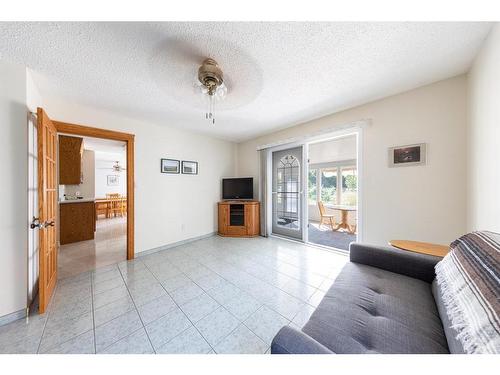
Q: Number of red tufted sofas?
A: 0